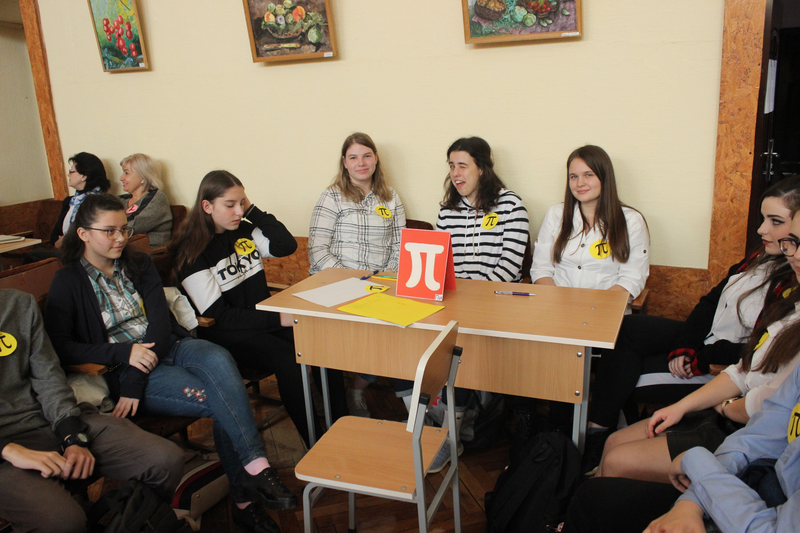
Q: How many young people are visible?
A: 9